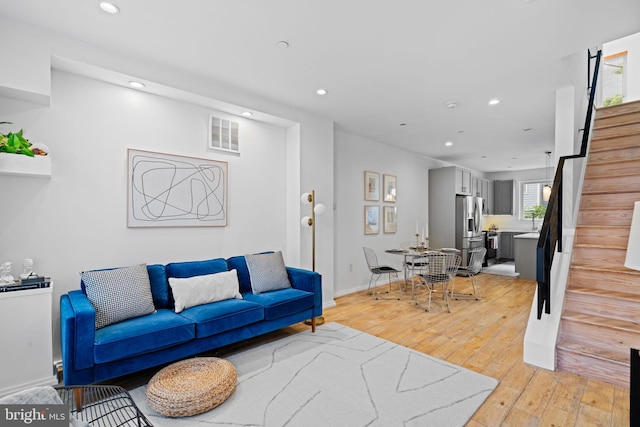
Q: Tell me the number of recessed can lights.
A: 6